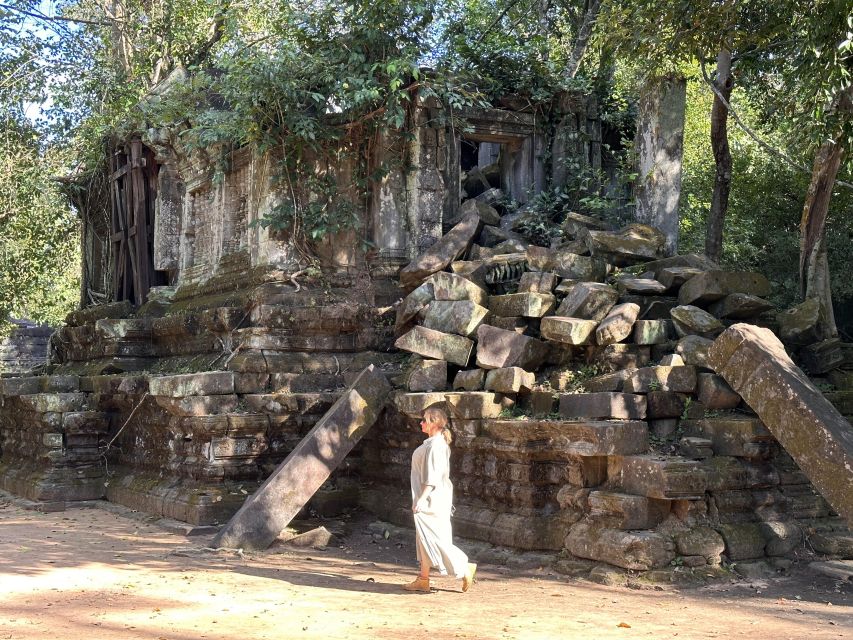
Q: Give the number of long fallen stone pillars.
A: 2